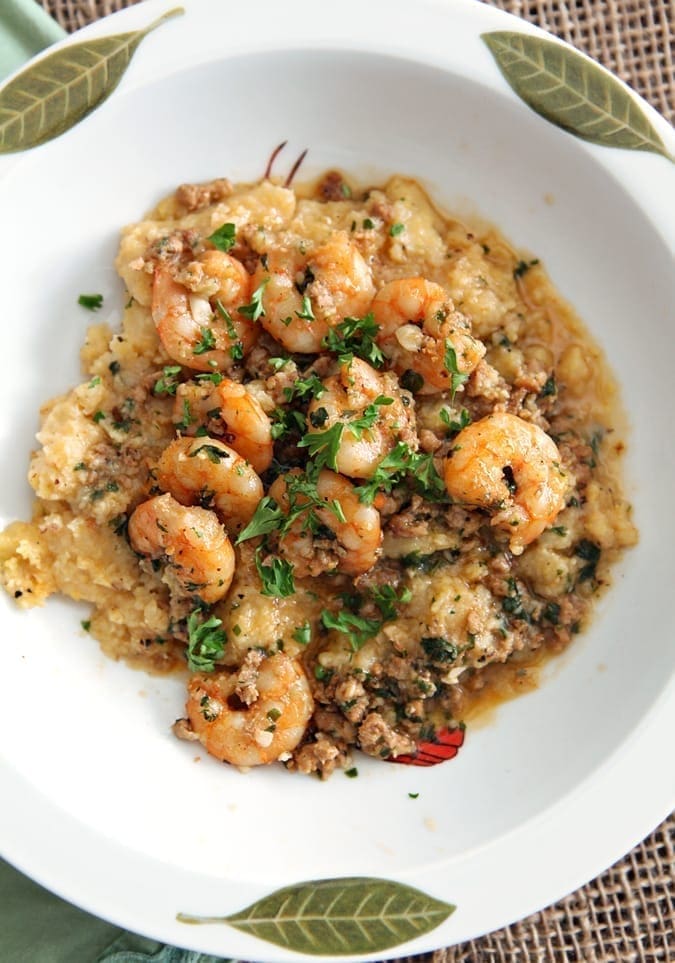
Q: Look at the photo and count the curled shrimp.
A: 10